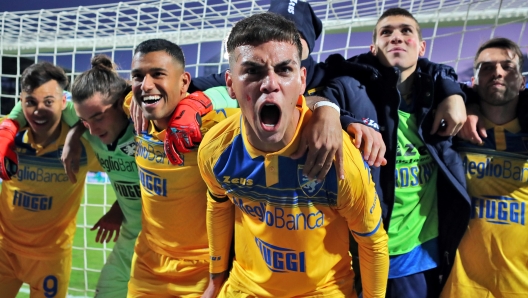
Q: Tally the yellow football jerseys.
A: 4